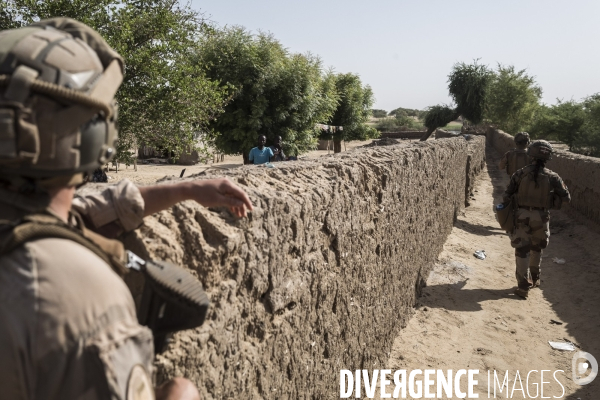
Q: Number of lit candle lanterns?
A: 0